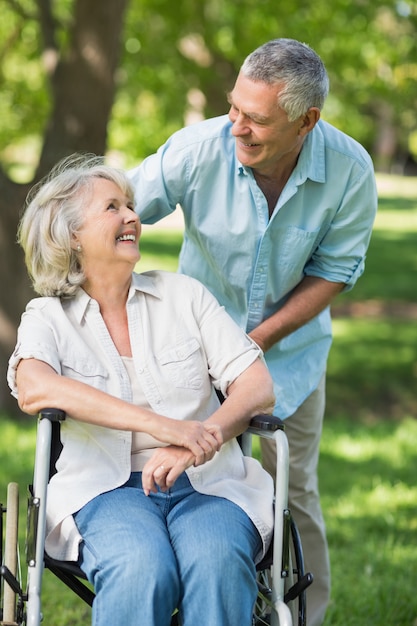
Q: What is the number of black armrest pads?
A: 2